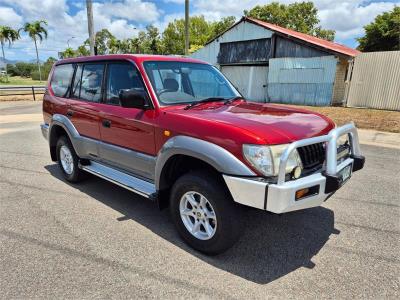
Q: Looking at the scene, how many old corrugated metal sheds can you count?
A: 1